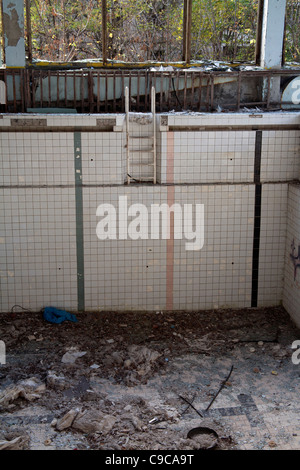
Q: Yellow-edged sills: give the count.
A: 1